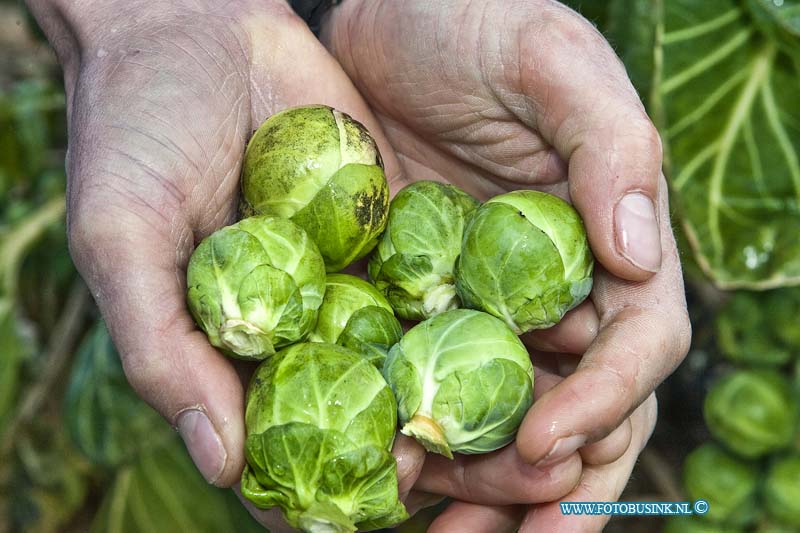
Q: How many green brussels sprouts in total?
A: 7